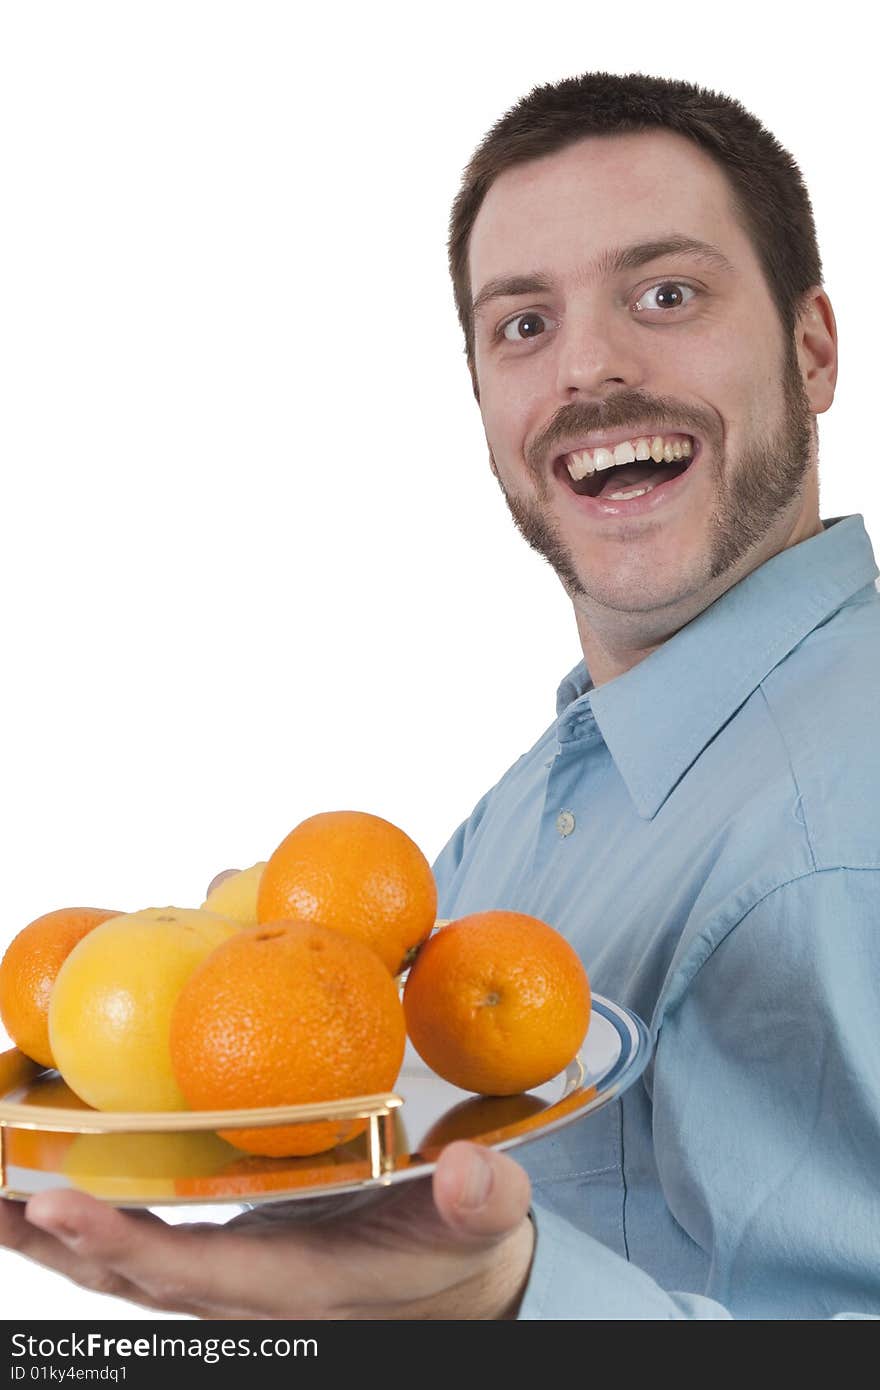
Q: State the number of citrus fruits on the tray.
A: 6